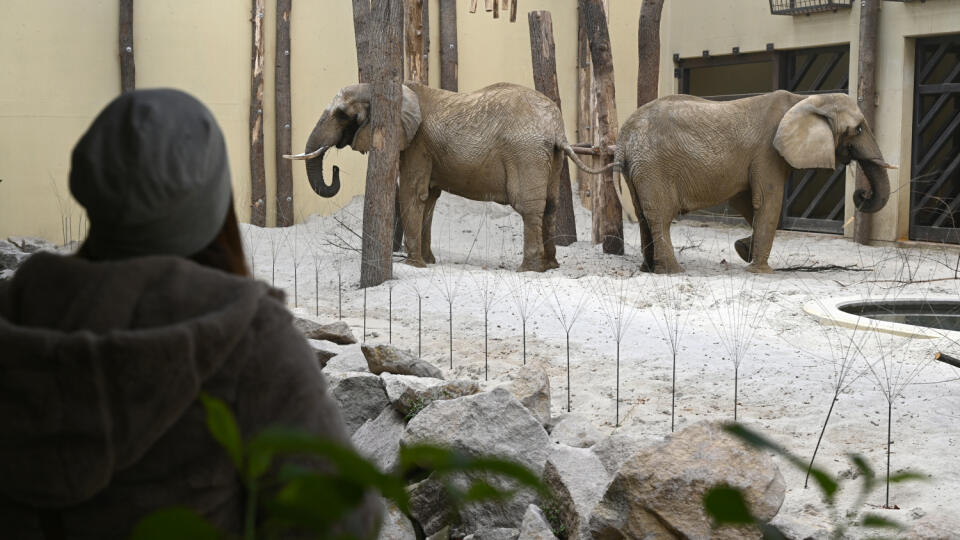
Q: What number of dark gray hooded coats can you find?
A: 1